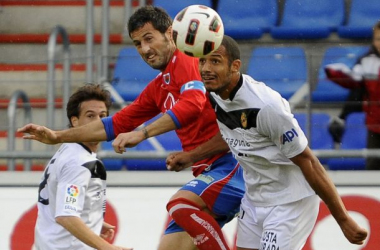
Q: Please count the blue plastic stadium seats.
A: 11